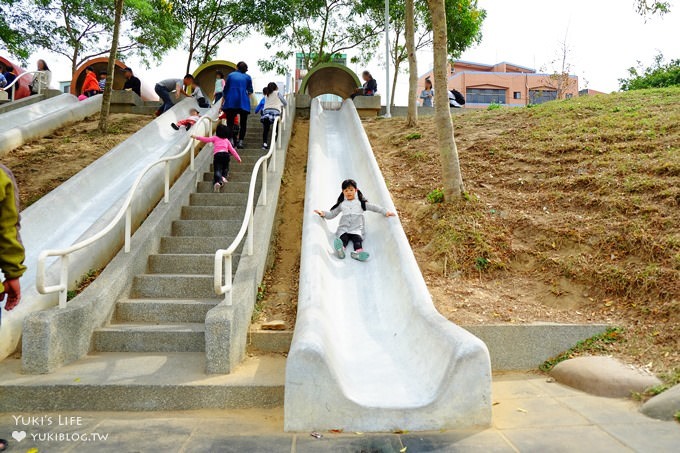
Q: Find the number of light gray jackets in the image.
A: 1